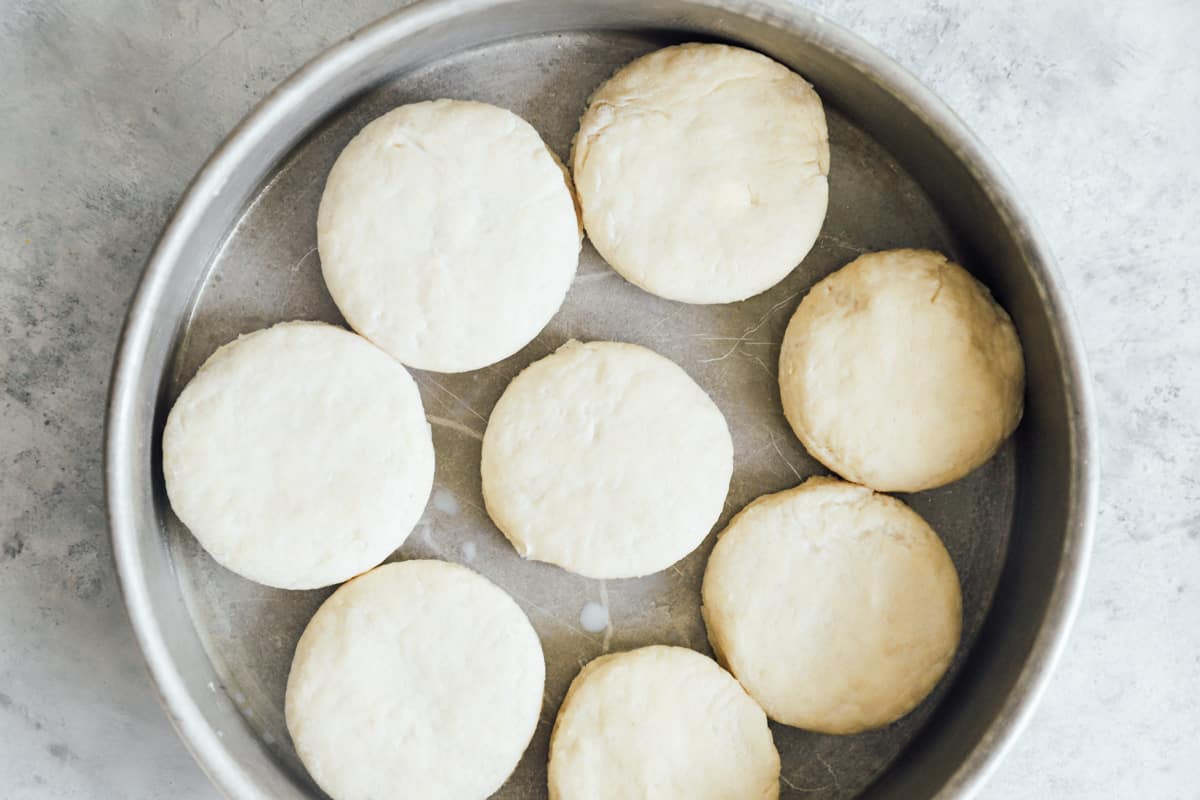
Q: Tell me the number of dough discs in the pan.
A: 8